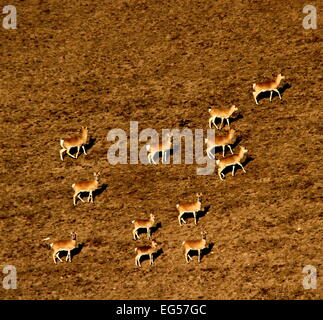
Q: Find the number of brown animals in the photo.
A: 12